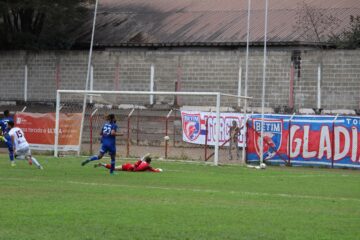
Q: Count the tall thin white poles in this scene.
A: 3